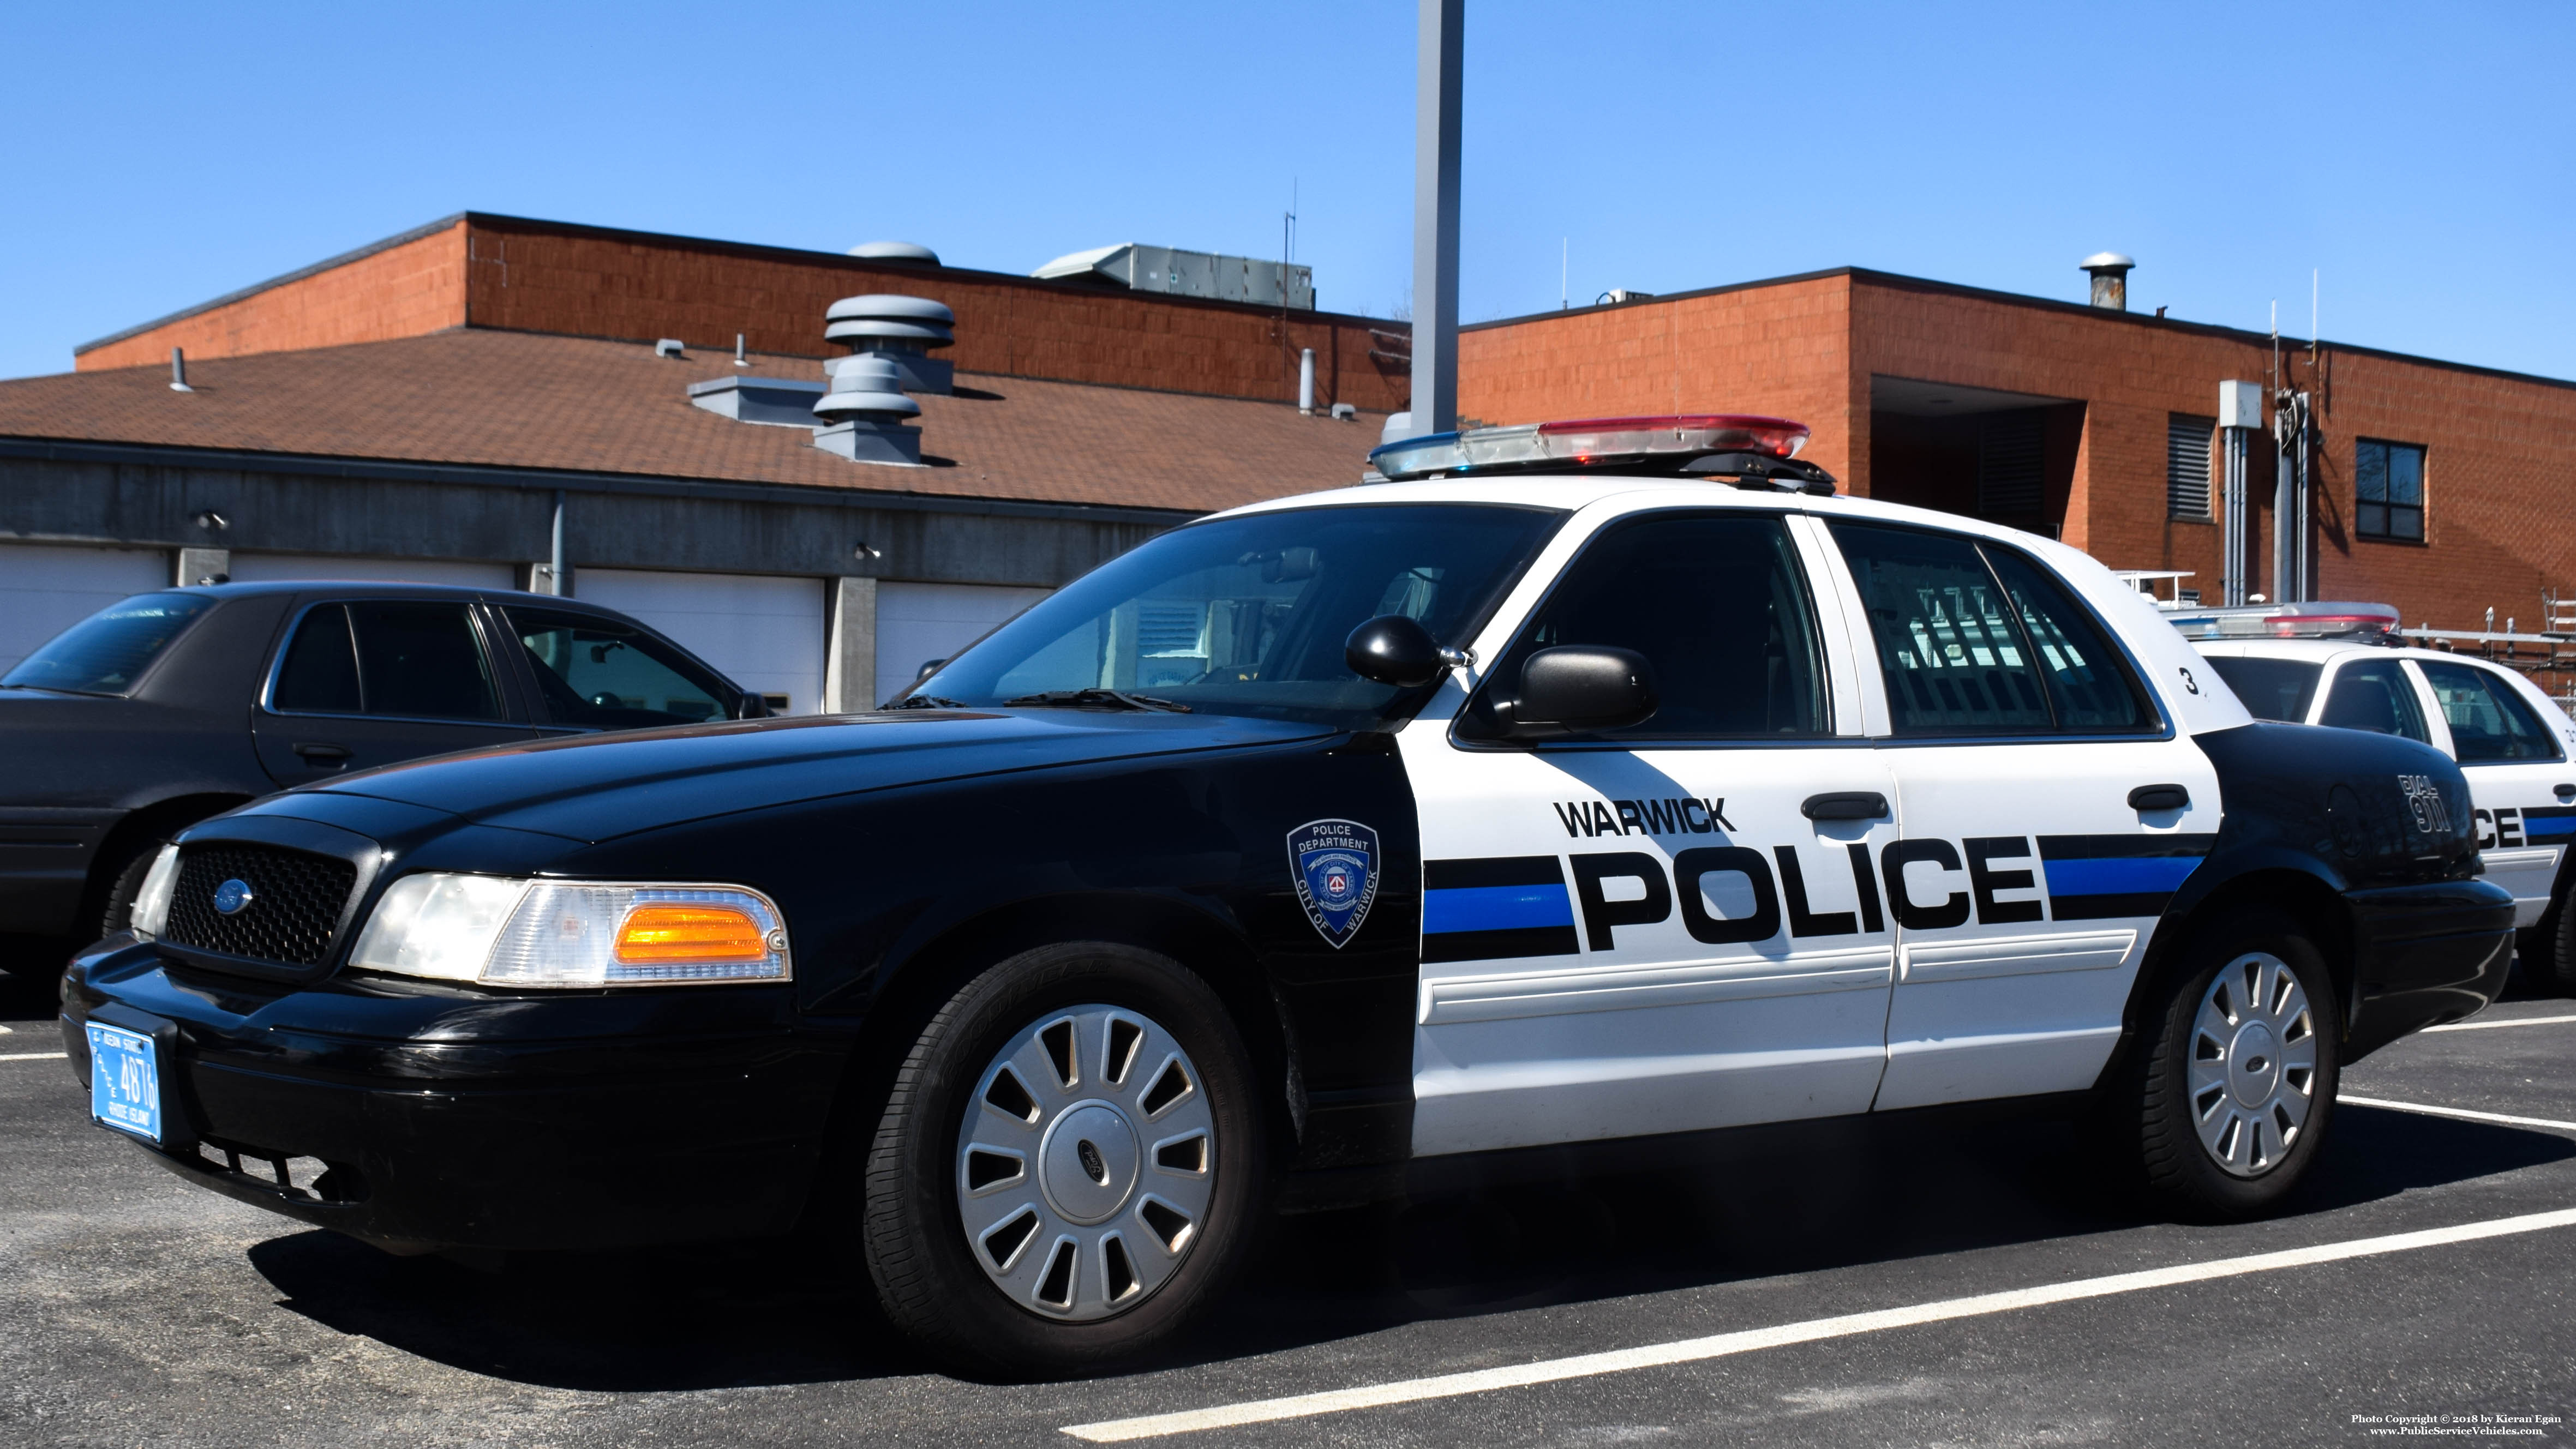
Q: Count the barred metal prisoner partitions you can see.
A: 1